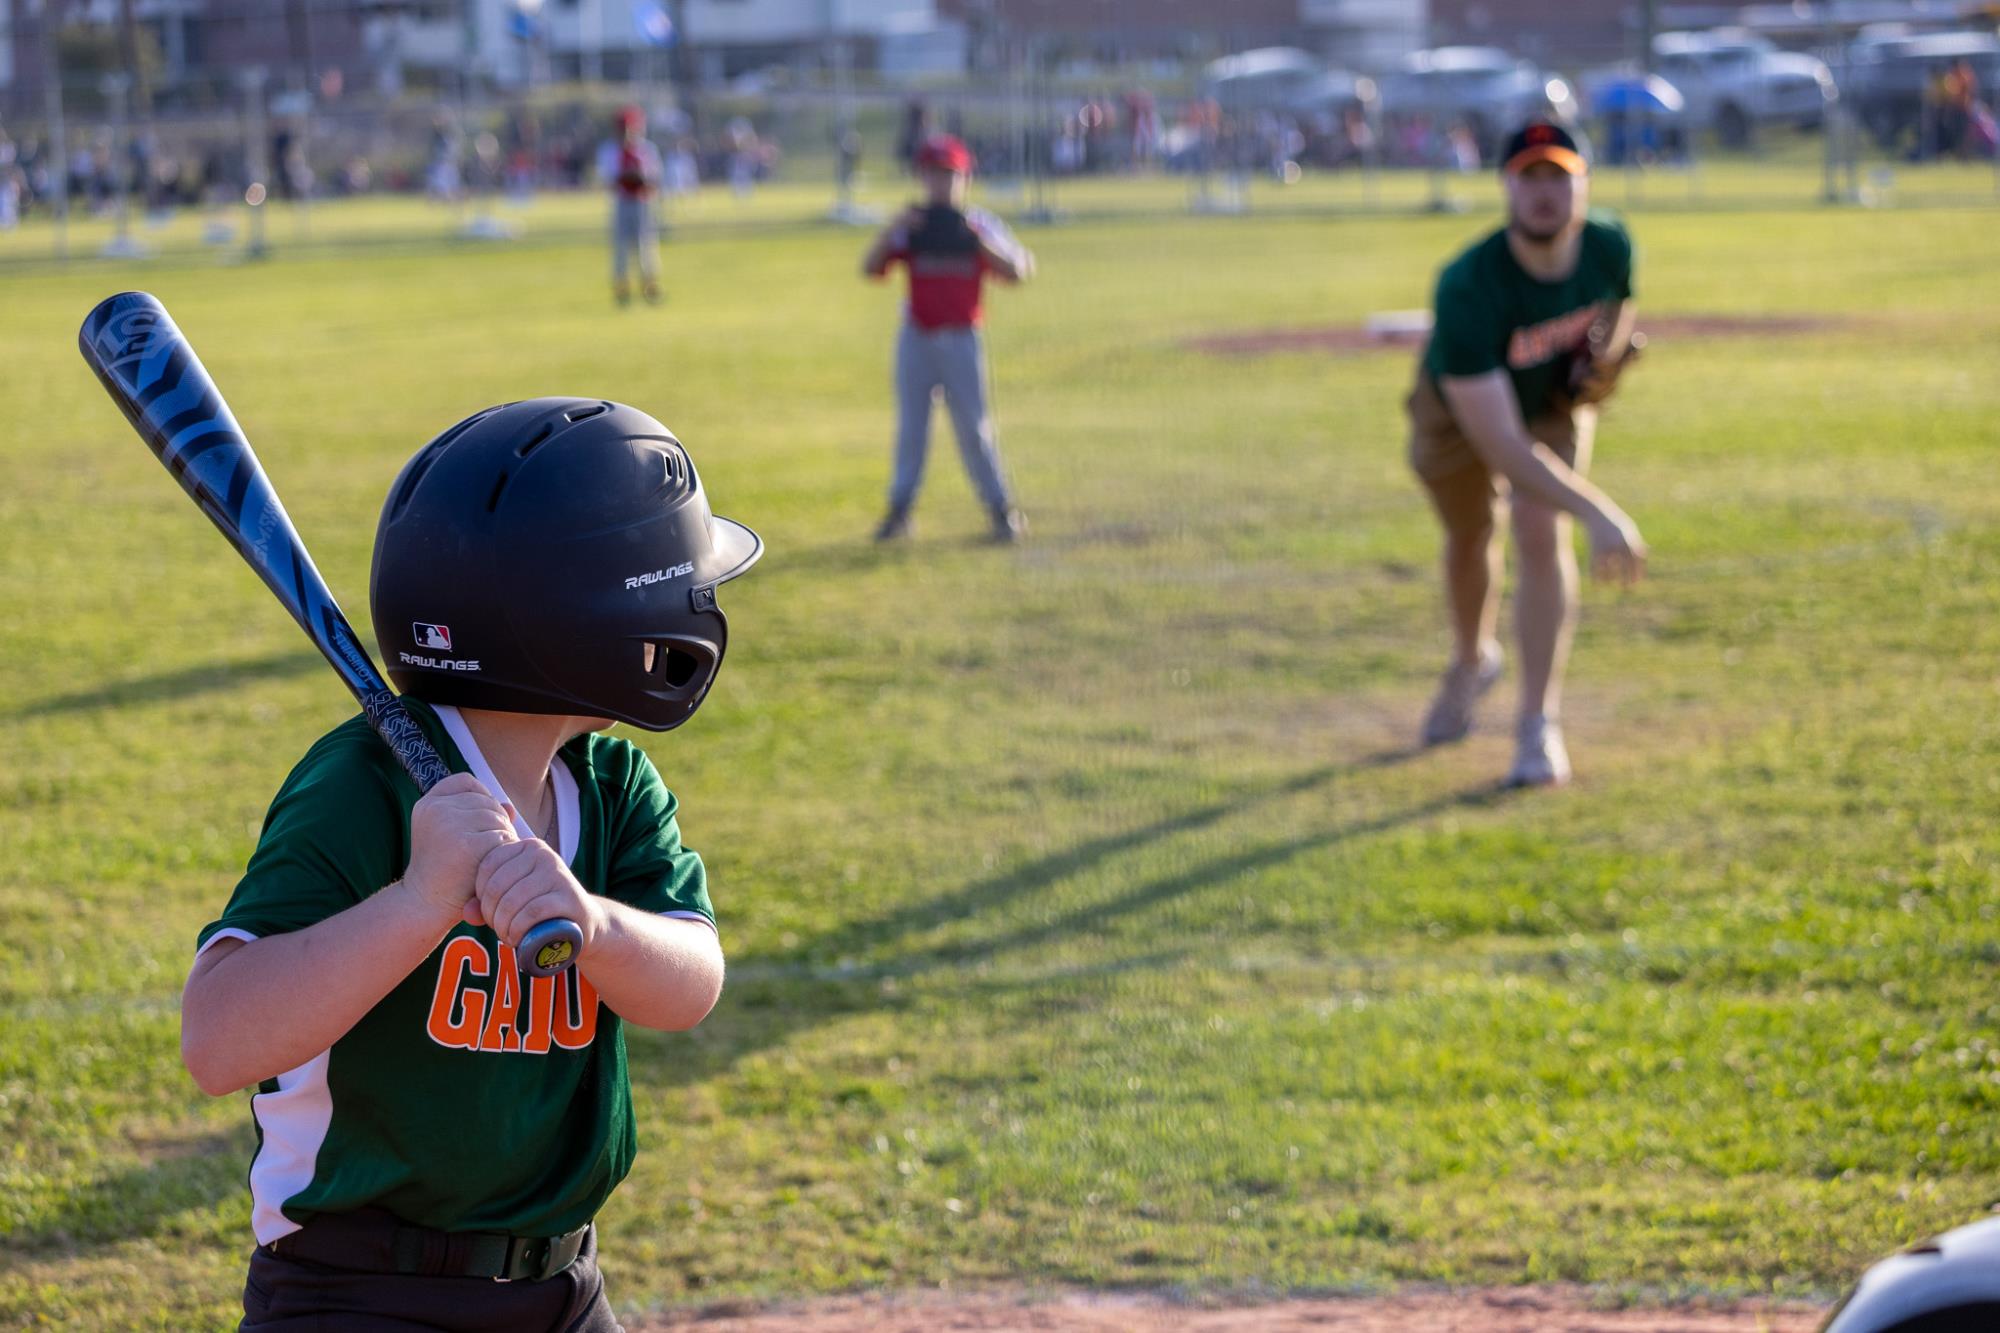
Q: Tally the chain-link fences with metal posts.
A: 1